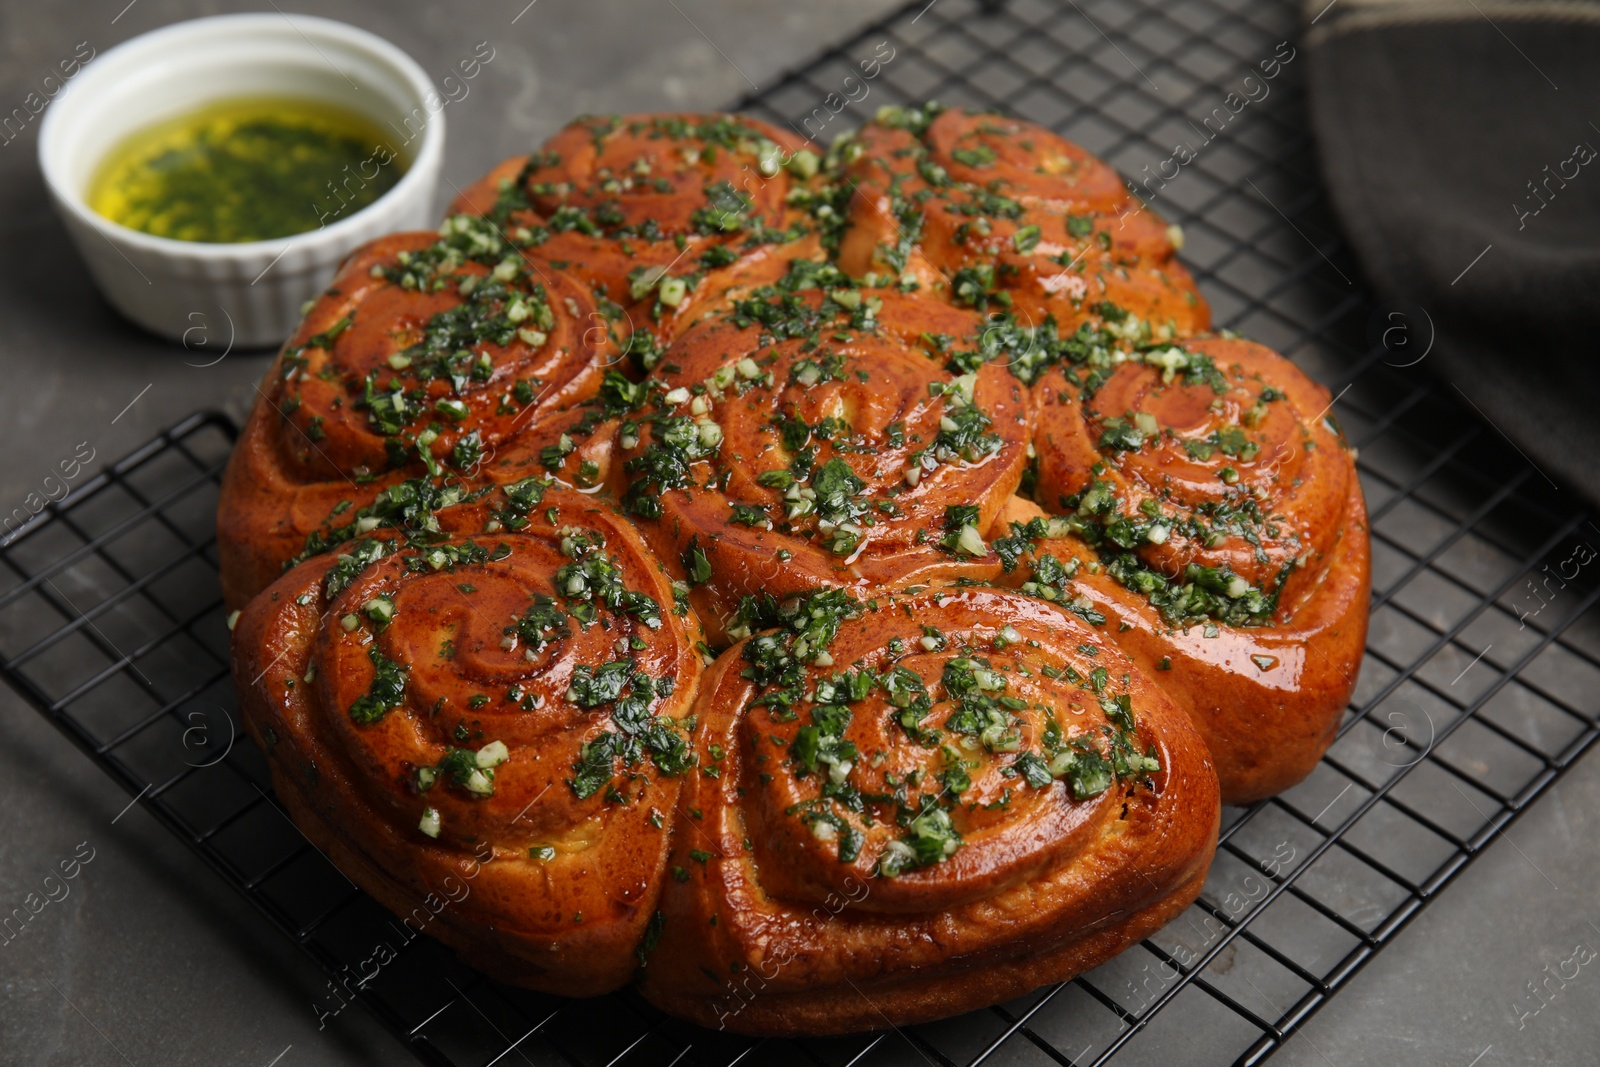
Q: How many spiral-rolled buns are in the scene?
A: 7